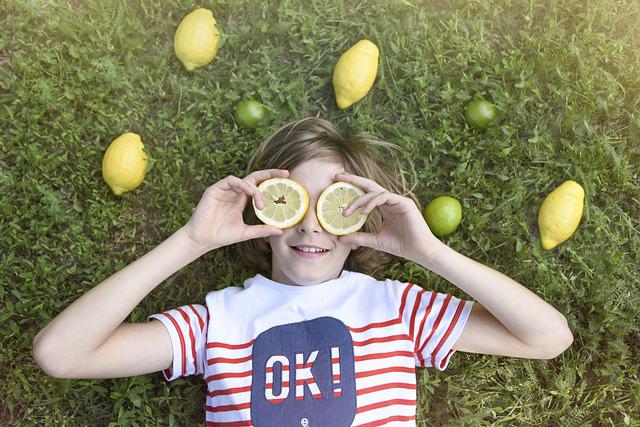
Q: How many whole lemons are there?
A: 4